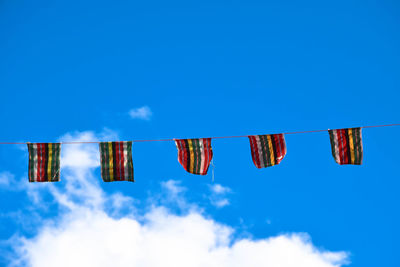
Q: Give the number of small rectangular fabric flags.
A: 5